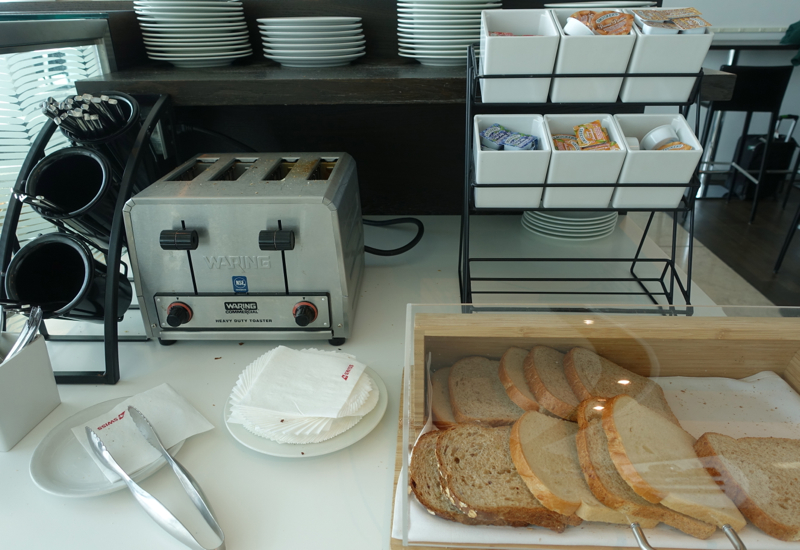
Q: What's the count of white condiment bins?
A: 6